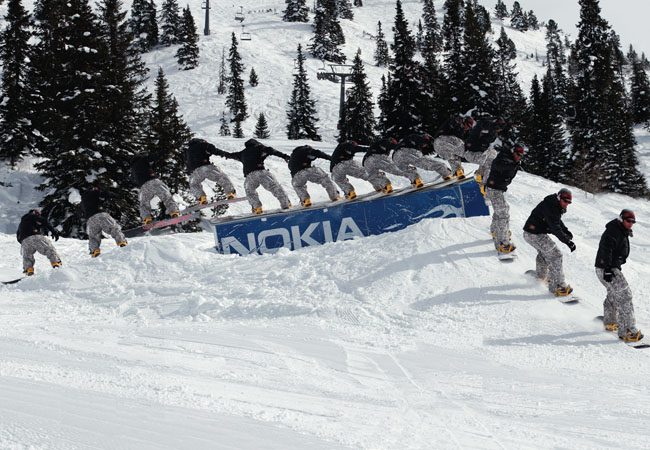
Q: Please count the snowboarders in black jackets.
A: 14